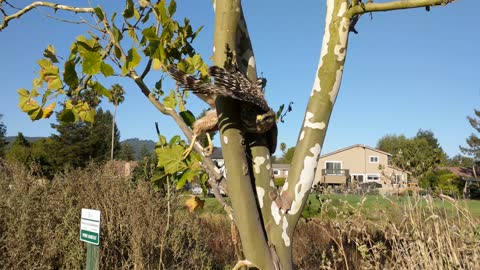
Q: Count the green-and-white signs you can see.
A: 1